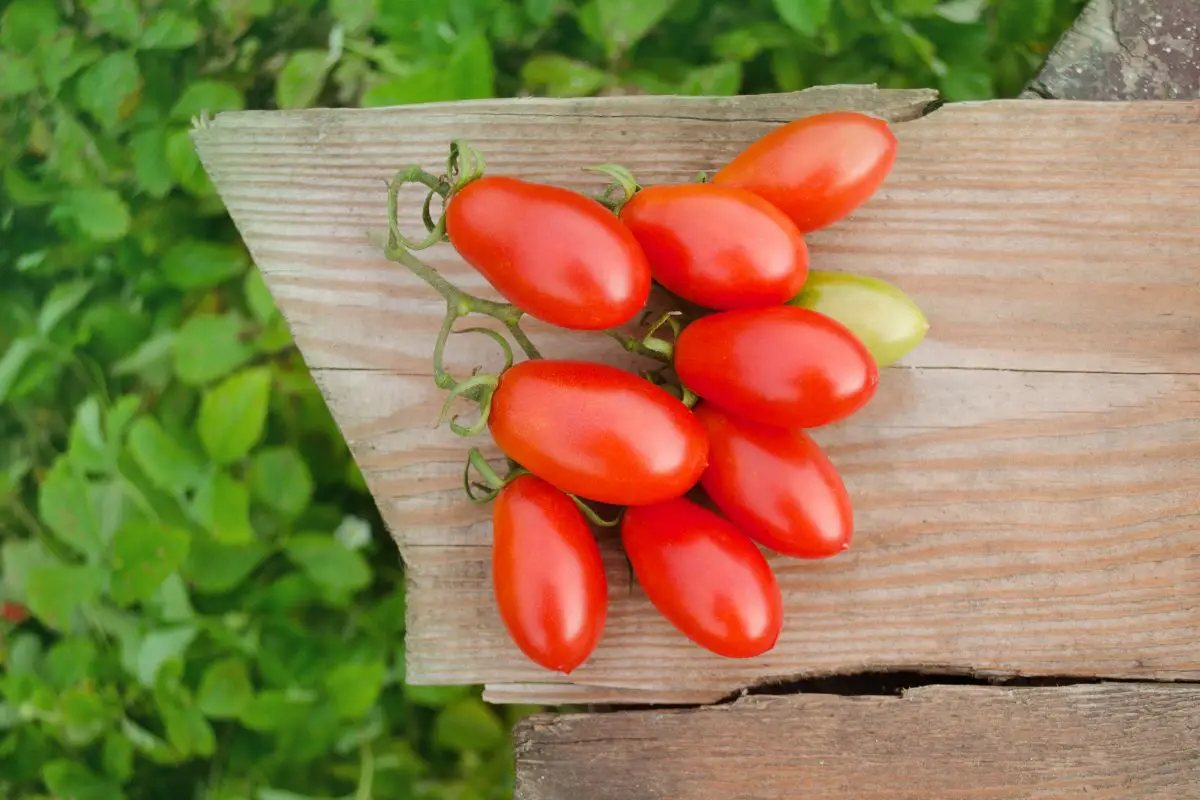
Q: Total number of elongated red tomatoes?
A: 8